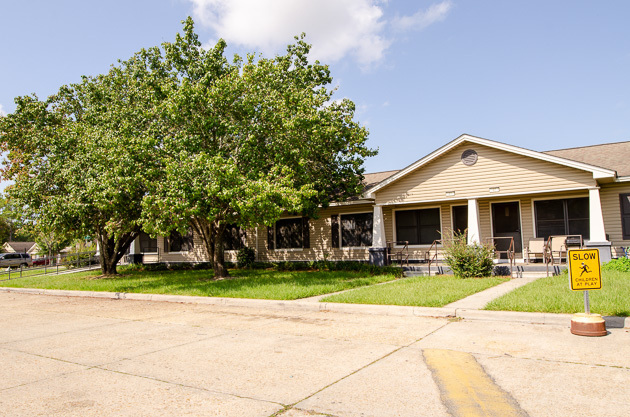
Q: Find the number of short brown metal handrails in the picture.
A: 4